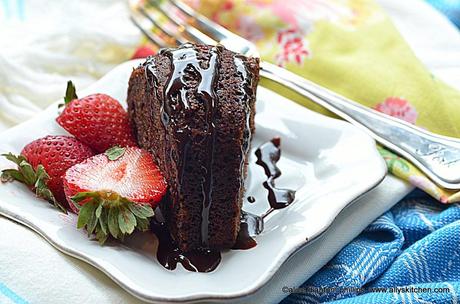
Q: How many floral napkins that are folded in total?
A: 1